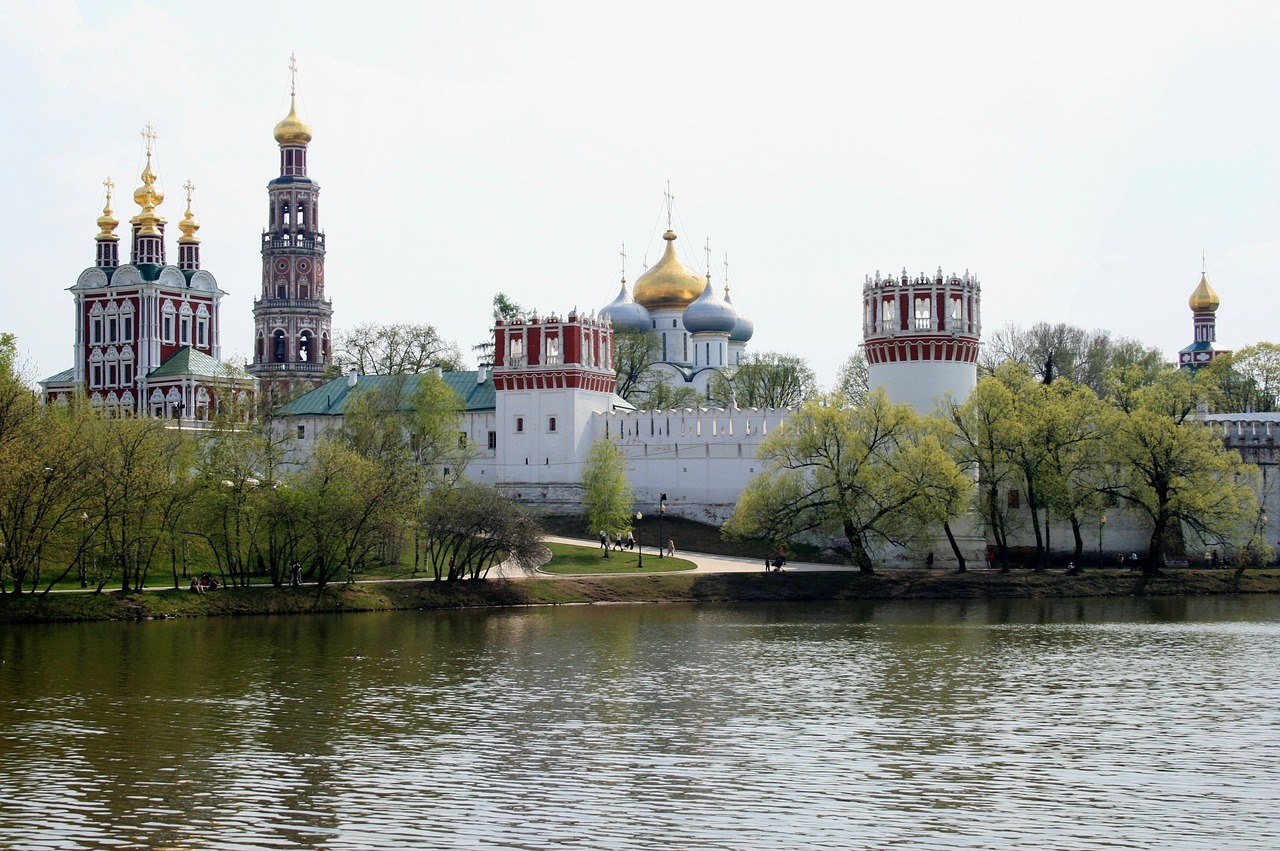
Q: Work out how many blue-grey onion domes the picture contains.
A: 3